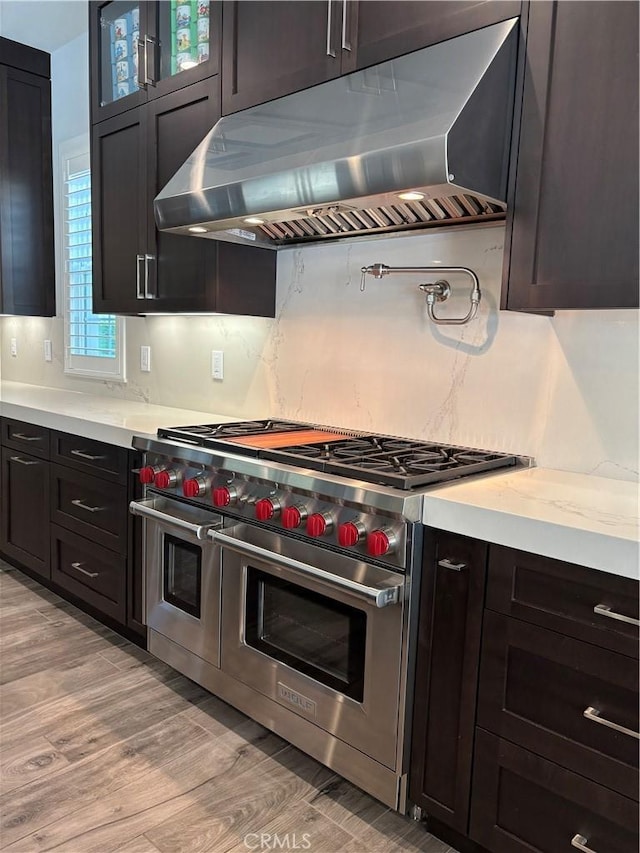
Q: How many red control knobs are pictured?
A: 9